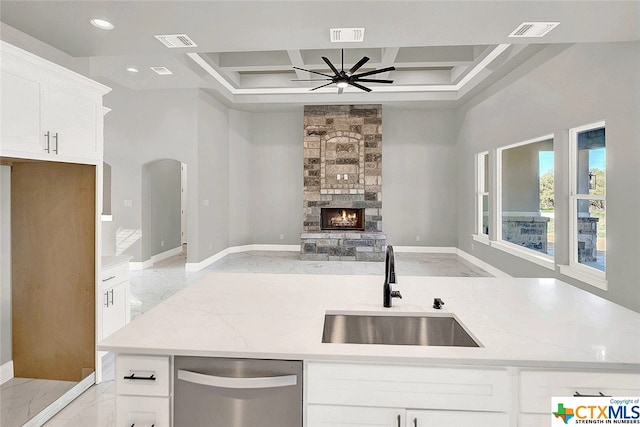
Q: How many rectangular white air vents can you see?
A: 4